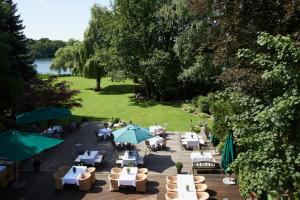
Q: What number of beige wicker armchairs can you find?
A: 14